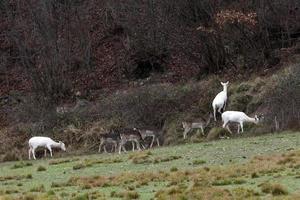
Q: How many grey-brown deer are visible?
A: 4